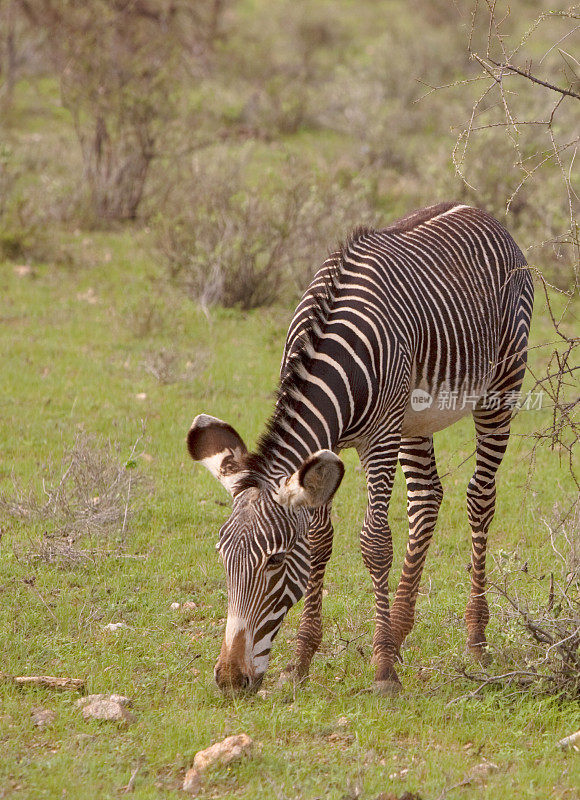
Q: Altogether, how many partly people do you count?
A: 0